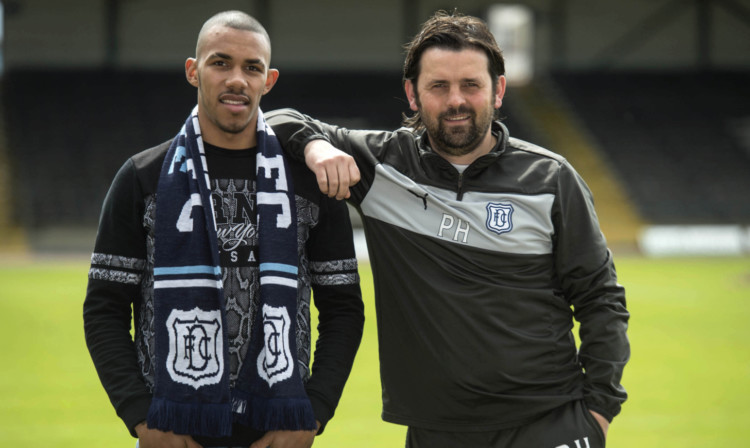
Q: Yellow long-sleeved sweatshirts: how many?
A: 0